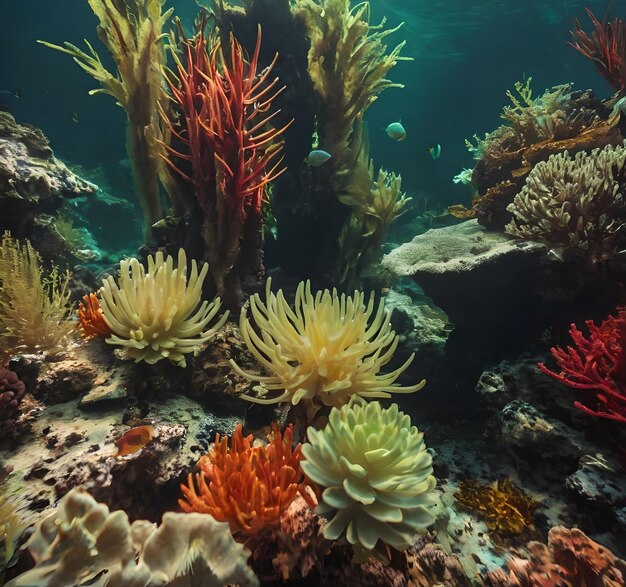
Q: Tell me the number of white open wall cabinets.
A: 0